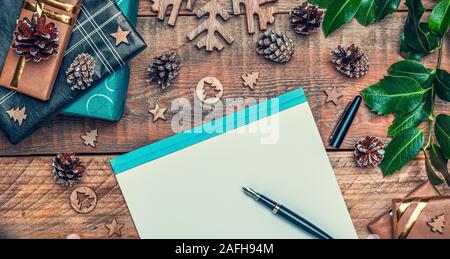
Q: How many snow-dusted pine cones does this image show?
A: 8